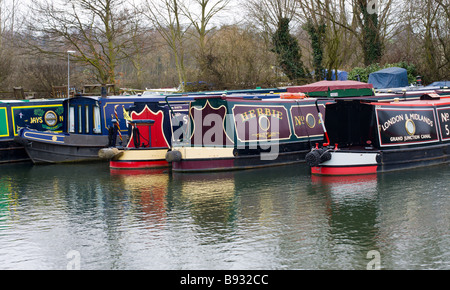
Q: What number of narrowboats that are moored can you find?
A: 5